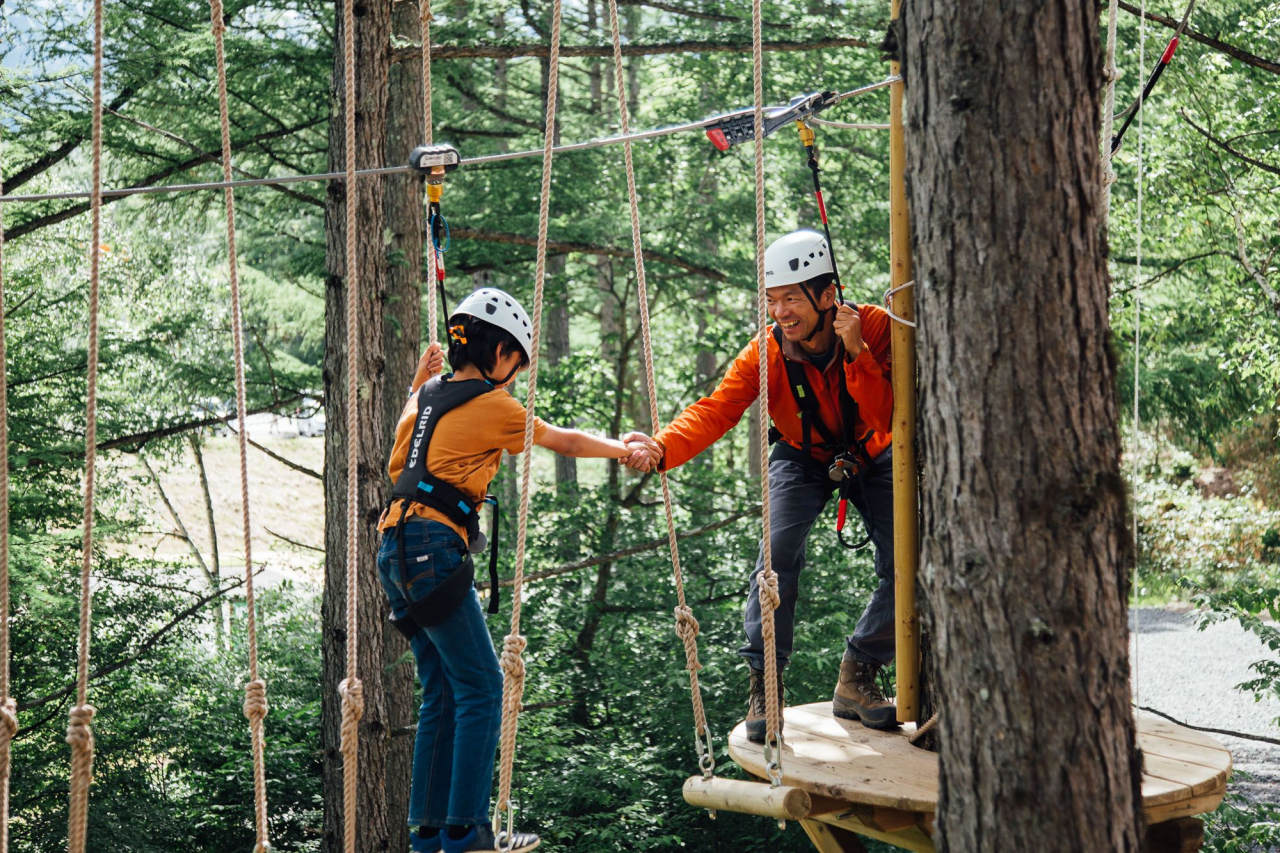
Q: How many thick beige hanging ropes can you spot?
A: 8